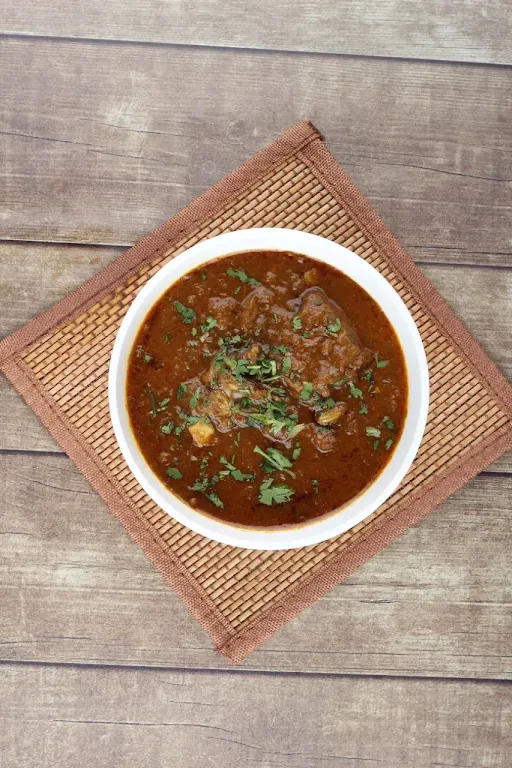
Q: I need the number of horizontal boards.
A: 5